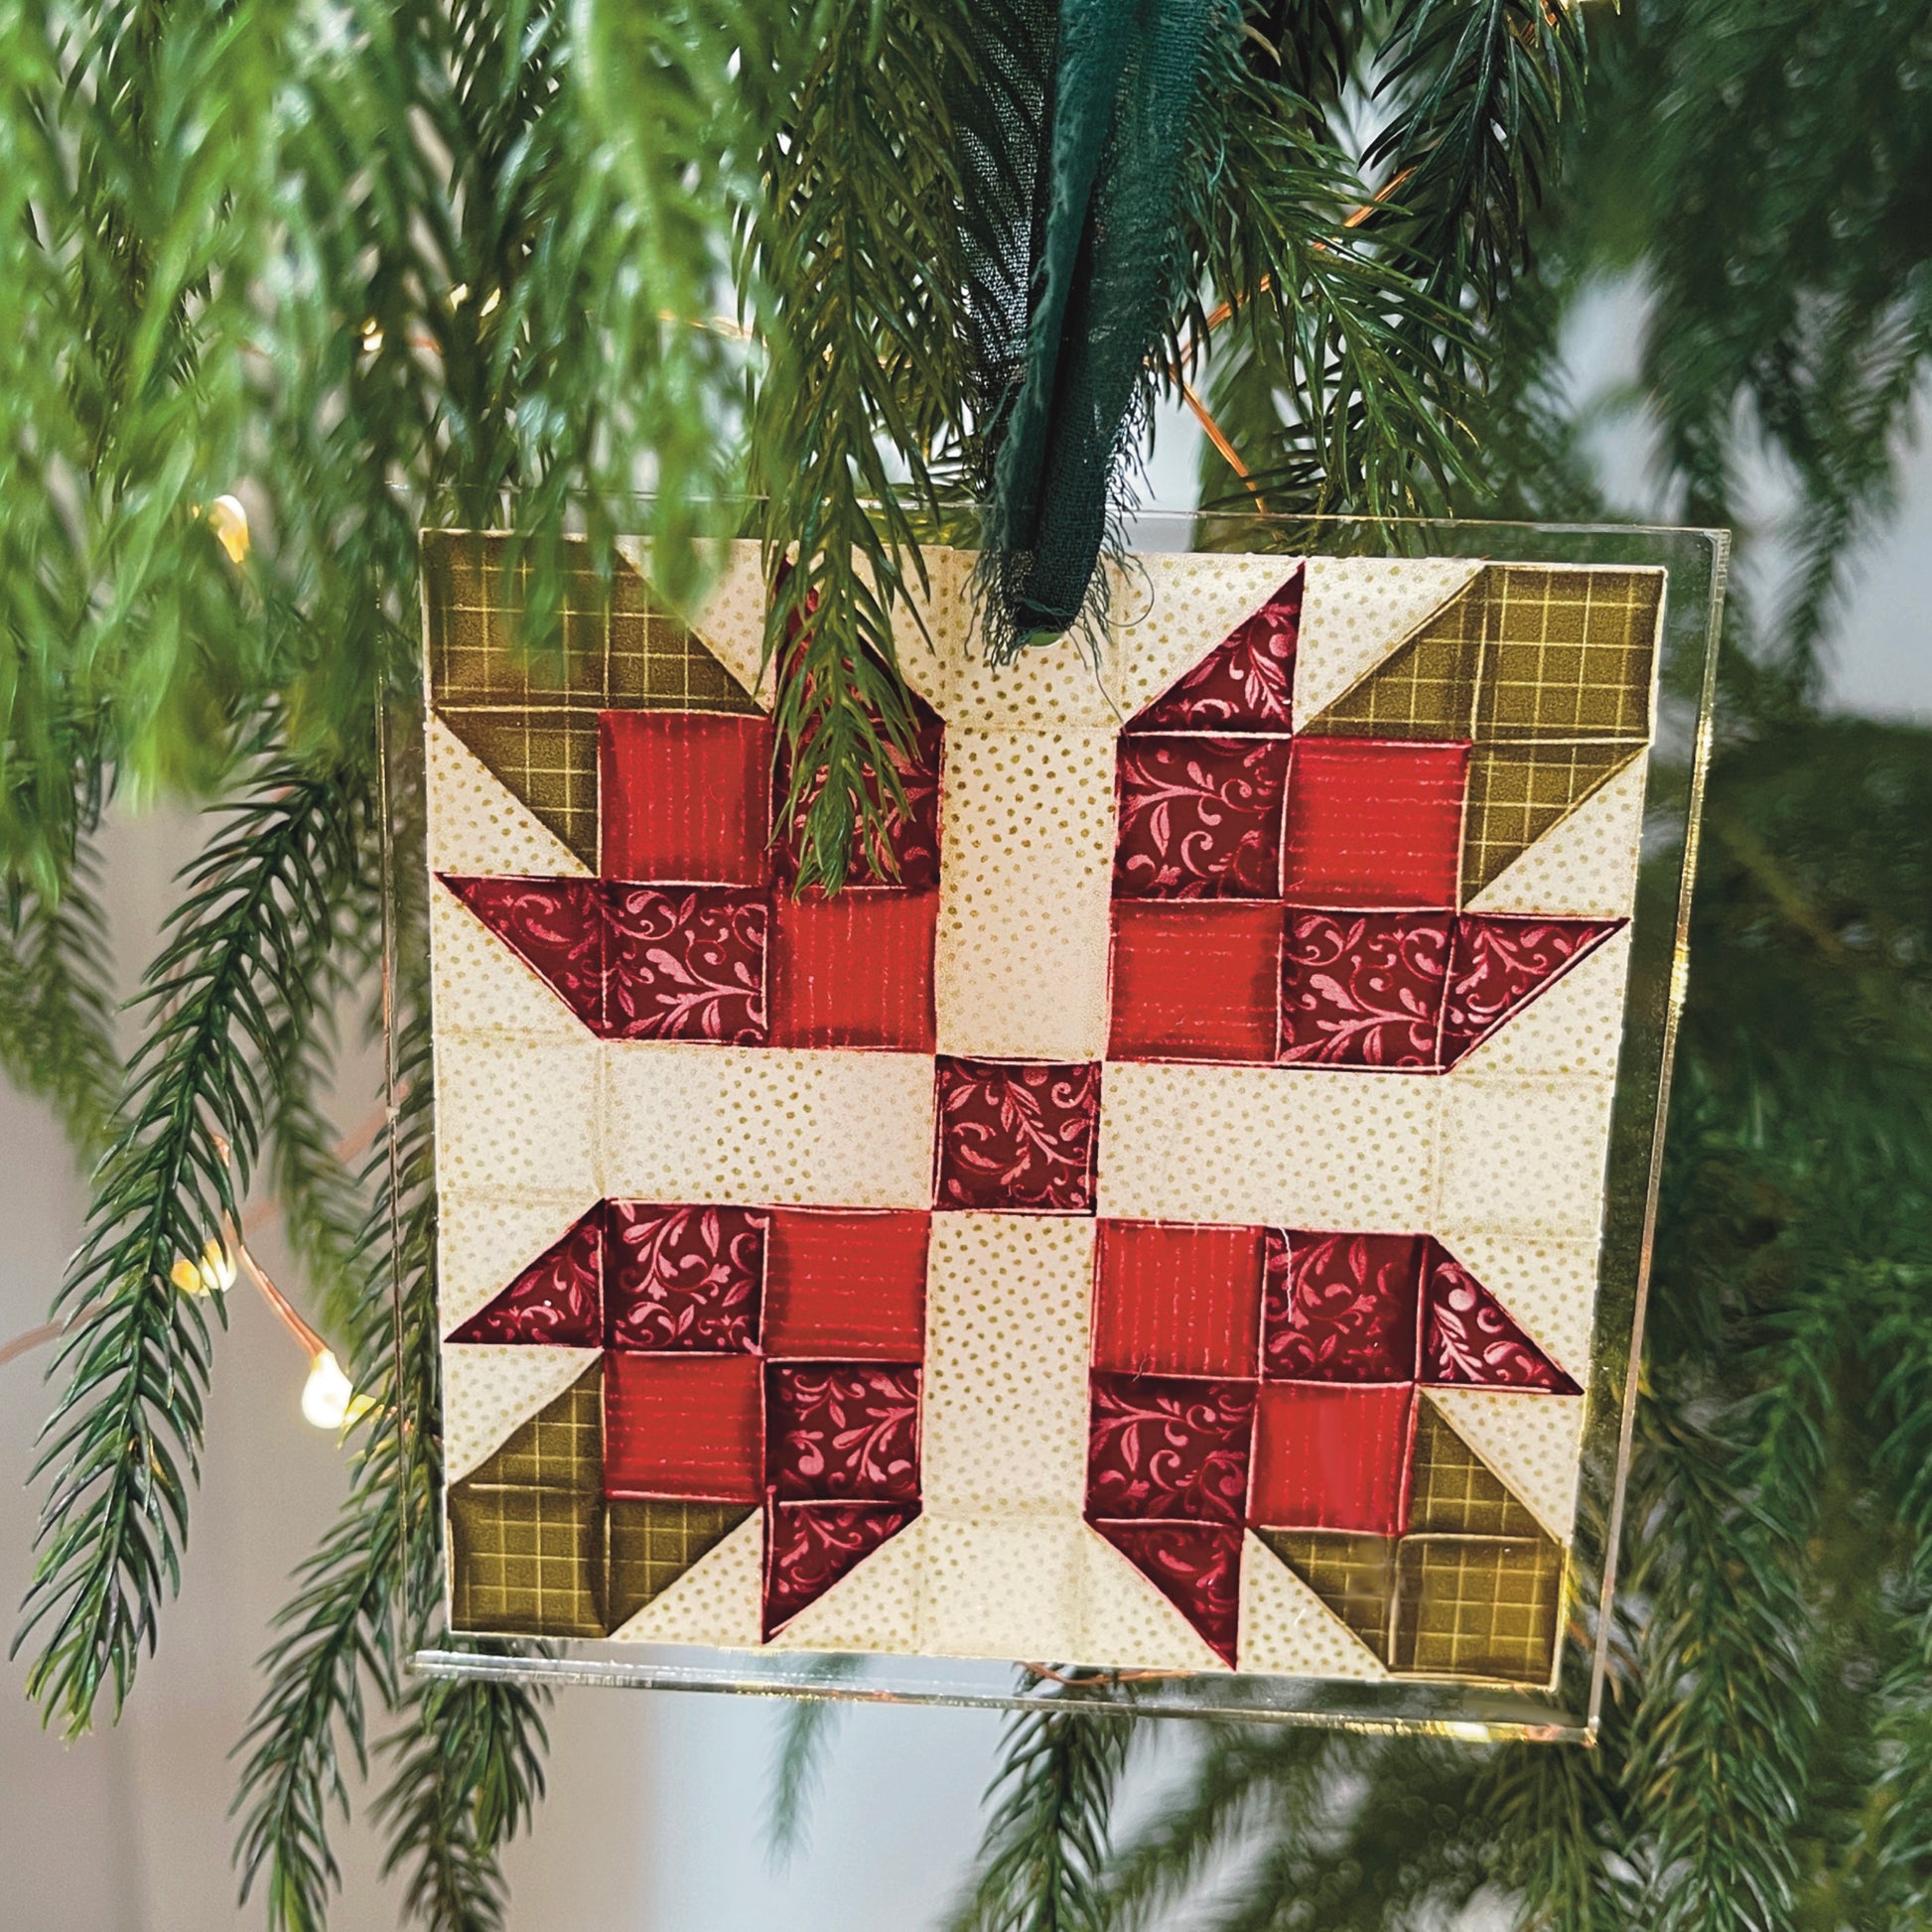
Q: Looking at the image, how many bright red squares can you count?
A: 8